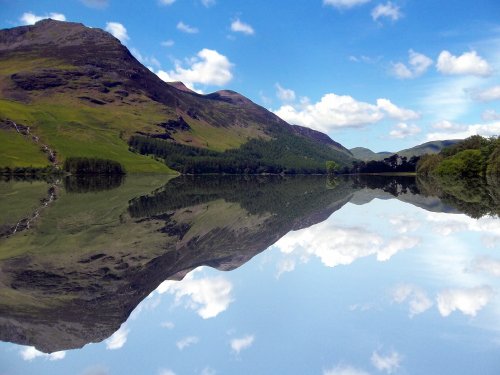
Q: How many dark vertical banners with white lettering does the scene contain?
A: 0